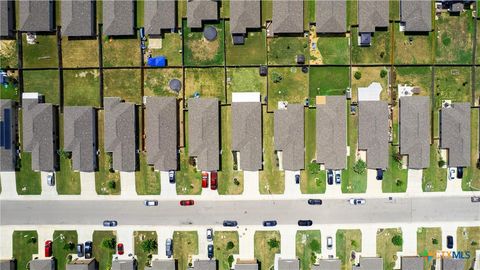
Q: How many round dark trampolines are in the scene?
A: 2